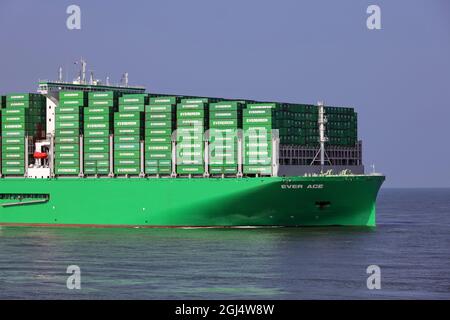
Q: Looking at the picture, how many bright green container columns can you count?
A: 8